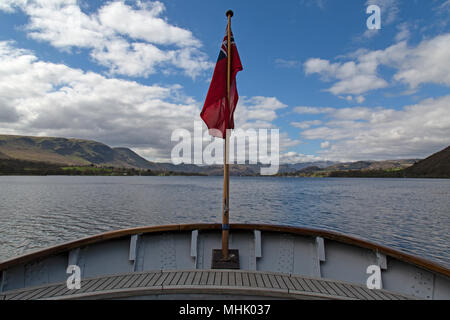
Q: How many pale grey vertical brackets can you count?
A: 6